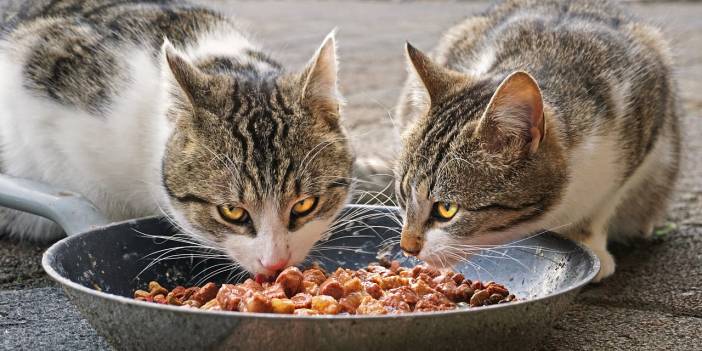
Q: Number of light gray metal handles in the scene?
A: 1